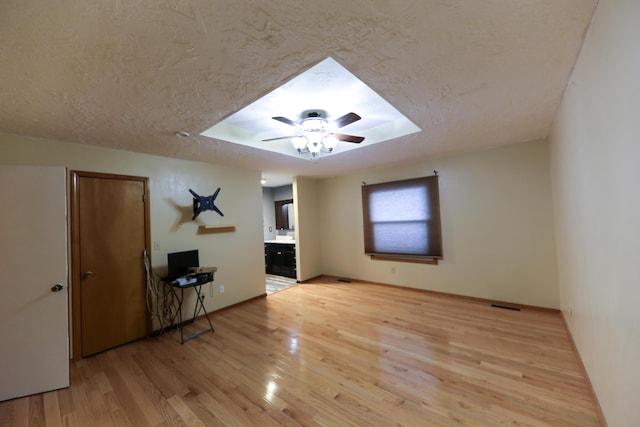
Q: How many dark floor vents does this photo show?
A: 2